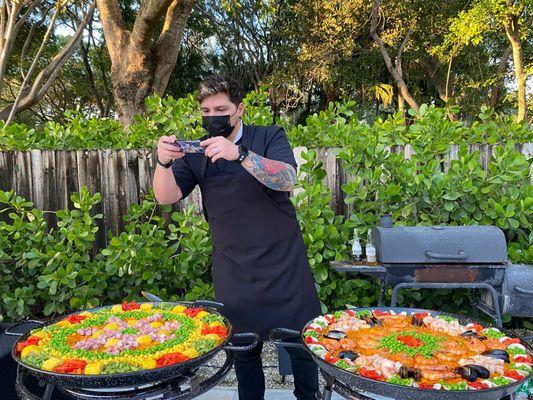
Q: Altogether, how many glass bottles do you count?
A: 2